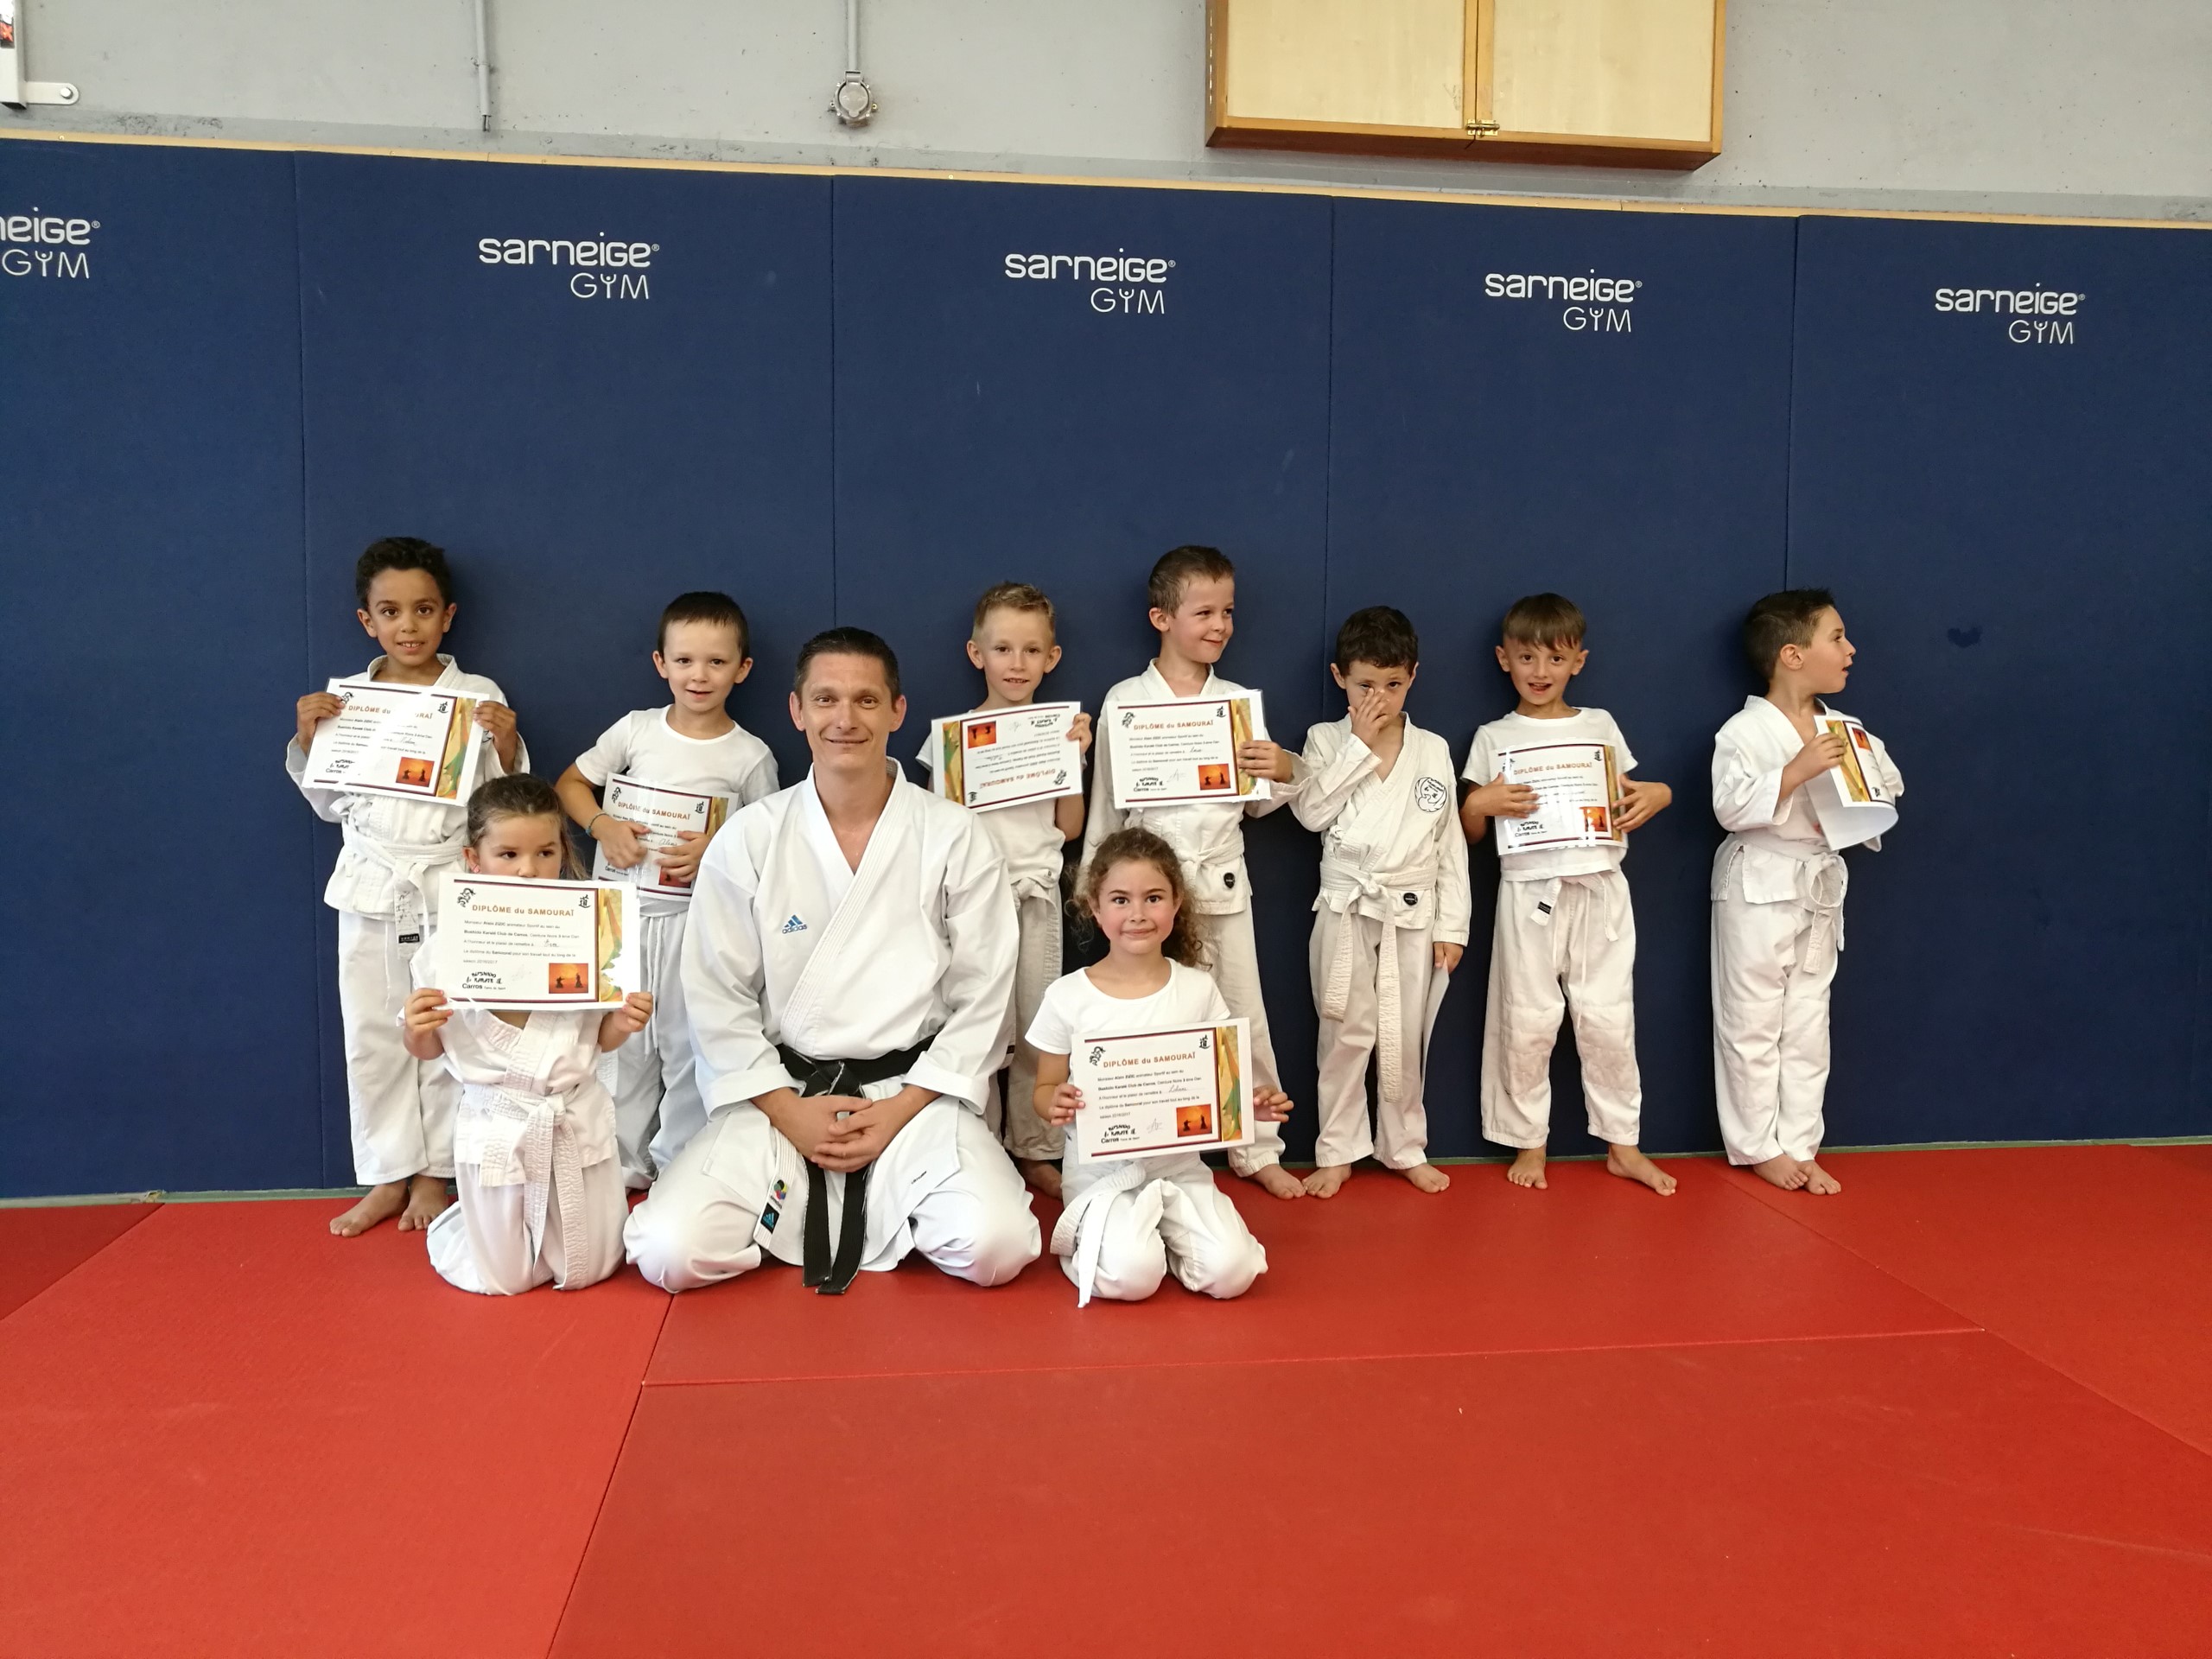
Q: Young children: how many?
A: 9